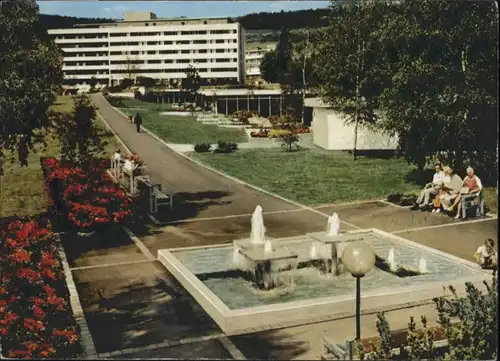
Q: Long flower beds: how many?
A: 2